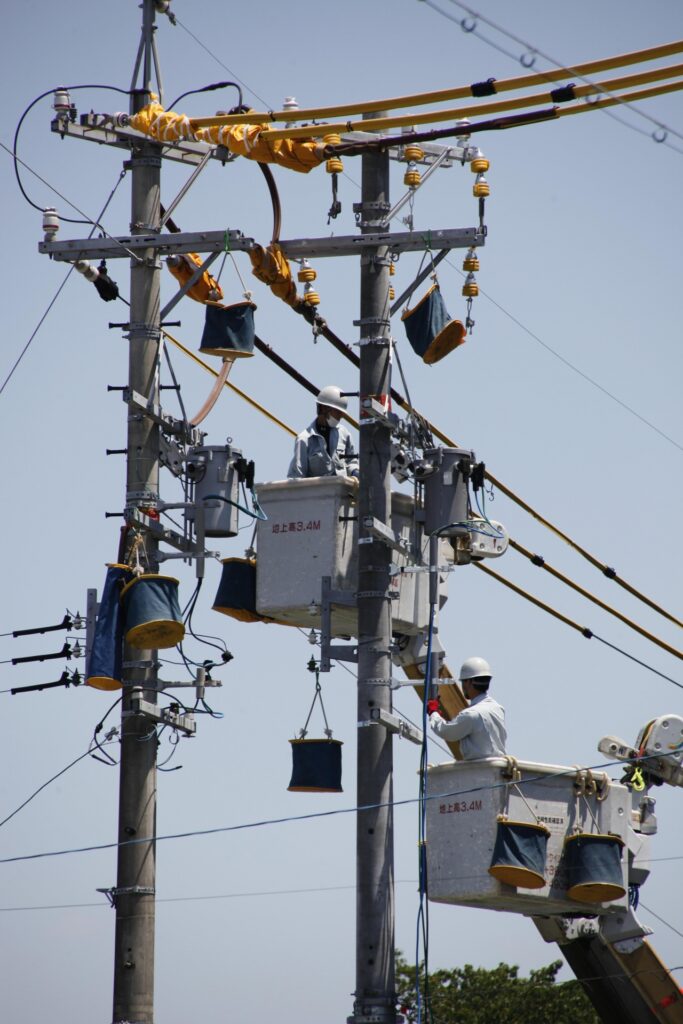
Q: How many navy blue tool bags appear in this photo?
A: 8